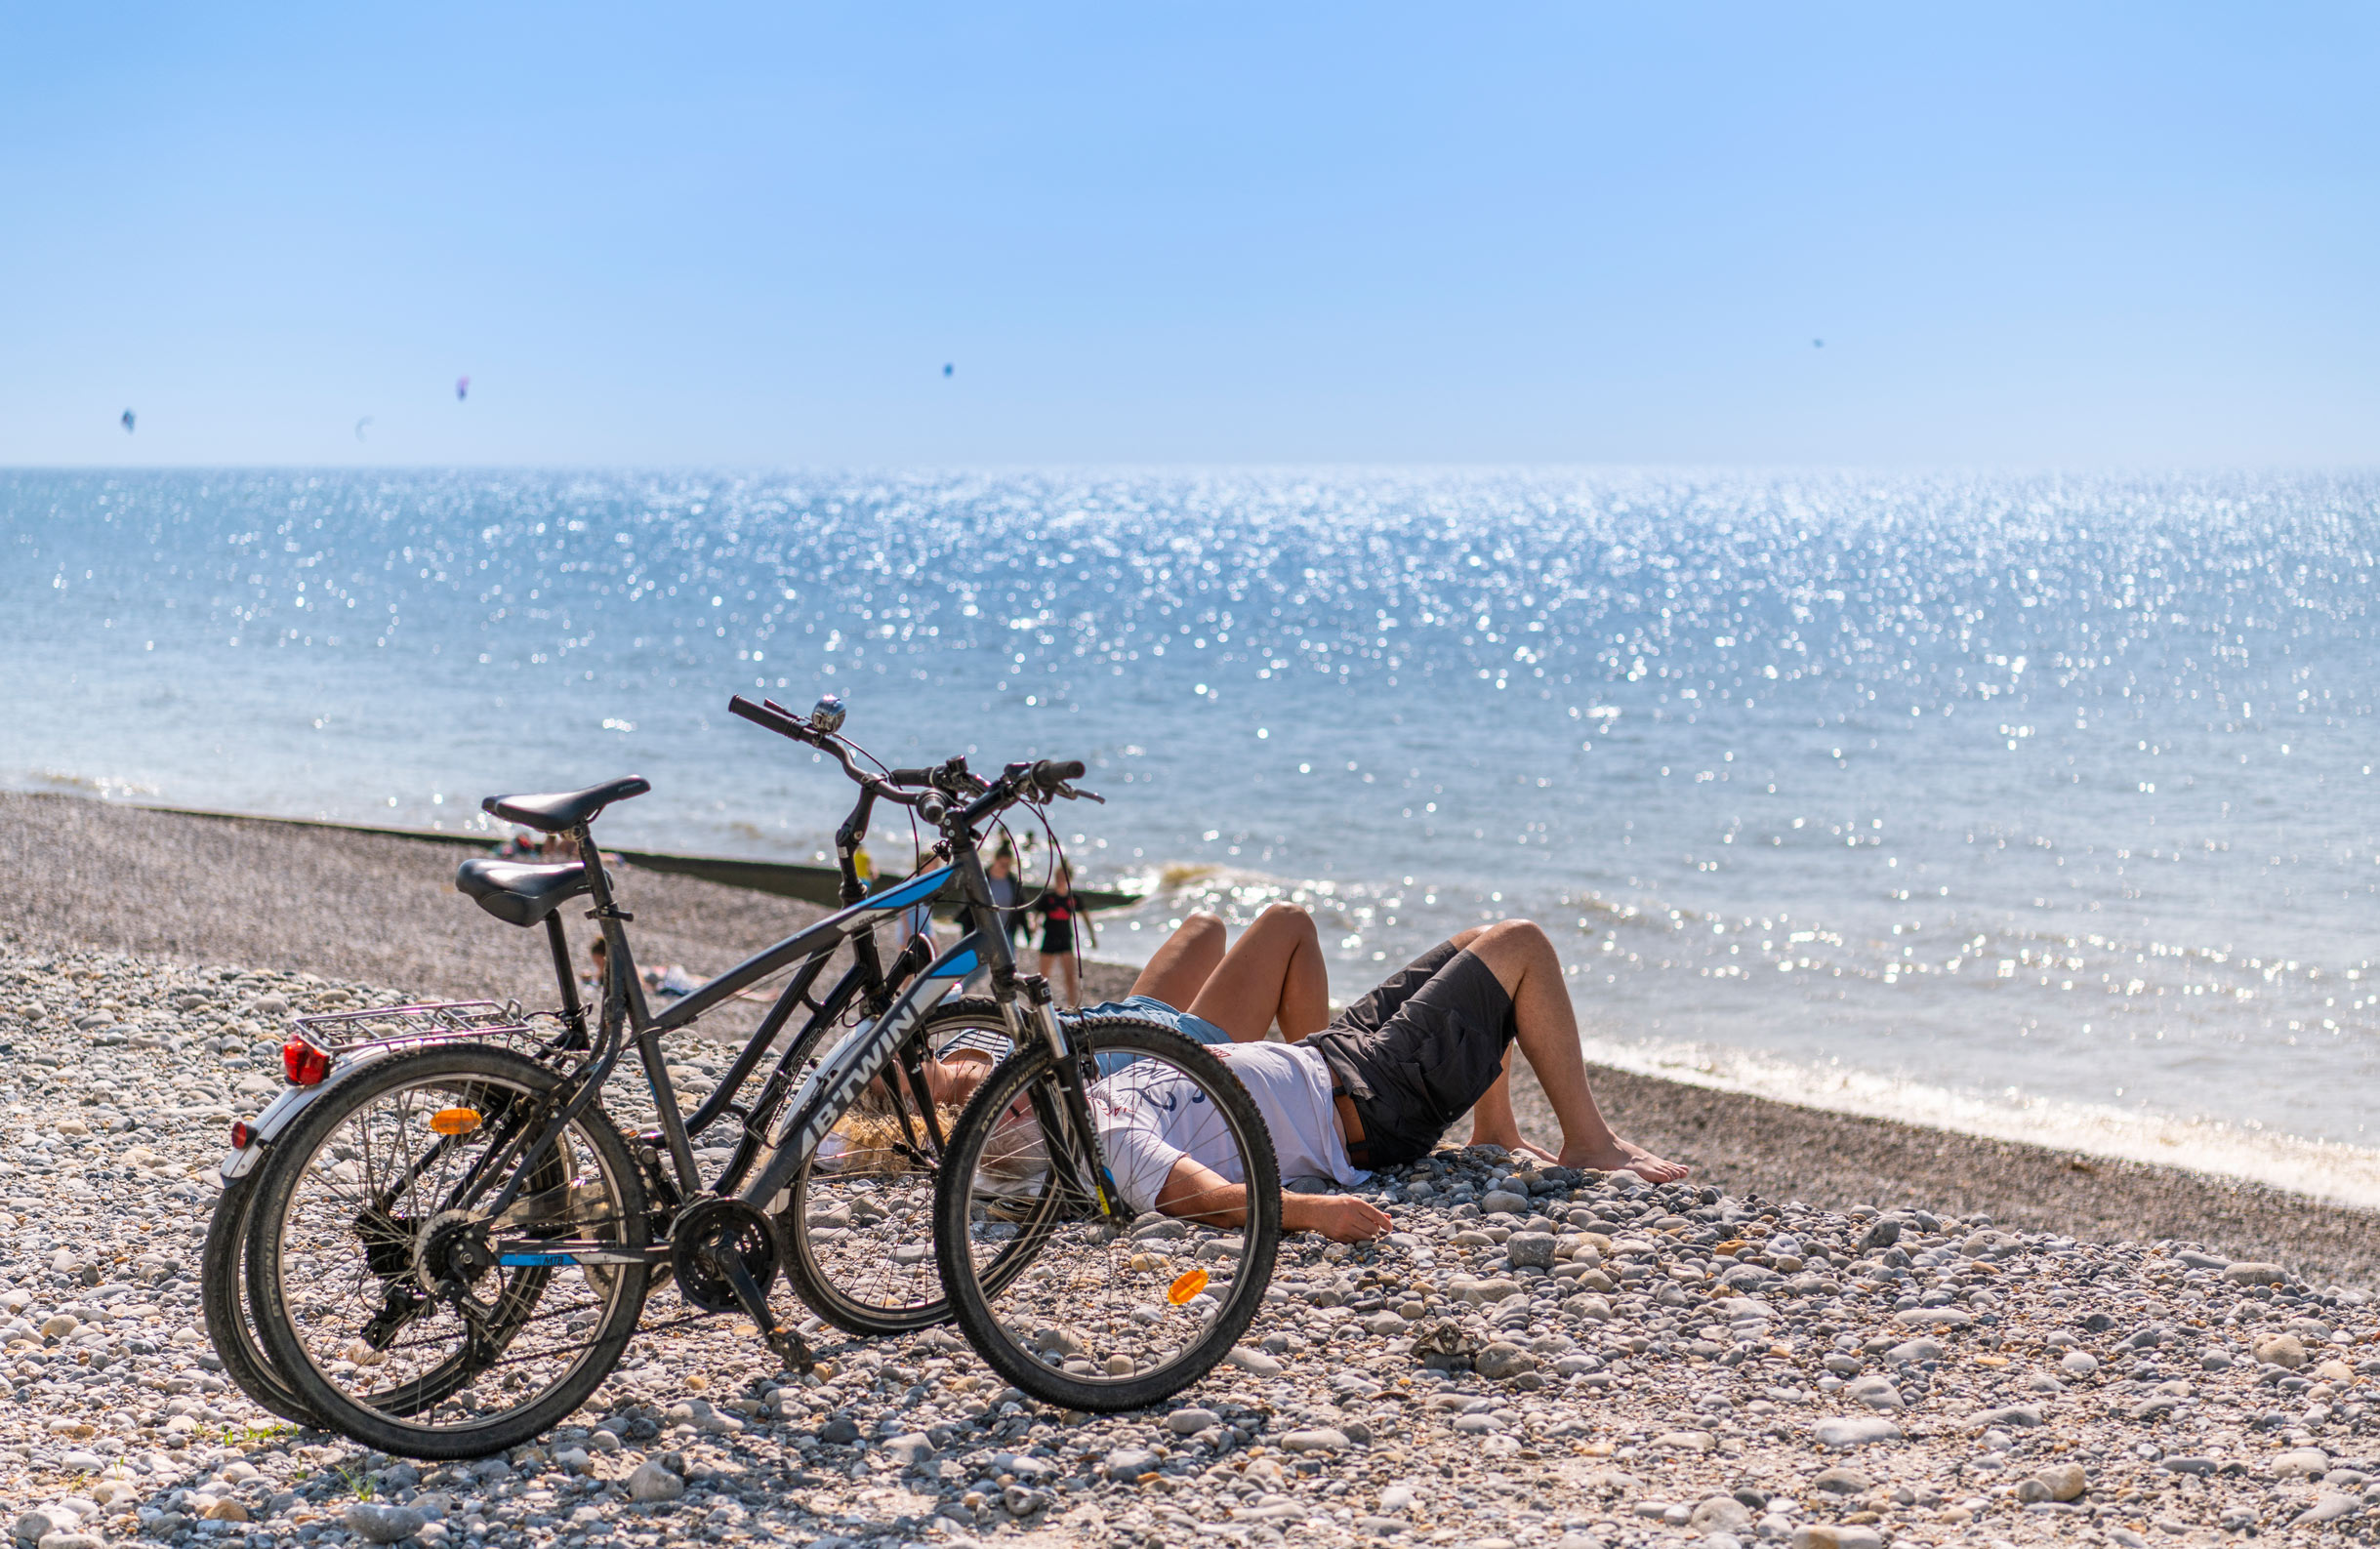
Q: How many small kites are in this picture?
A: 5